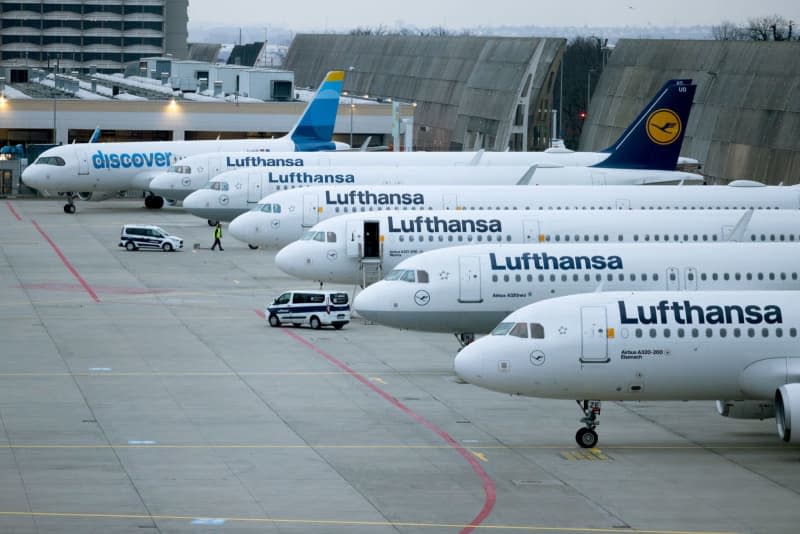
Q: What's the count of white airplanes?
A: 7